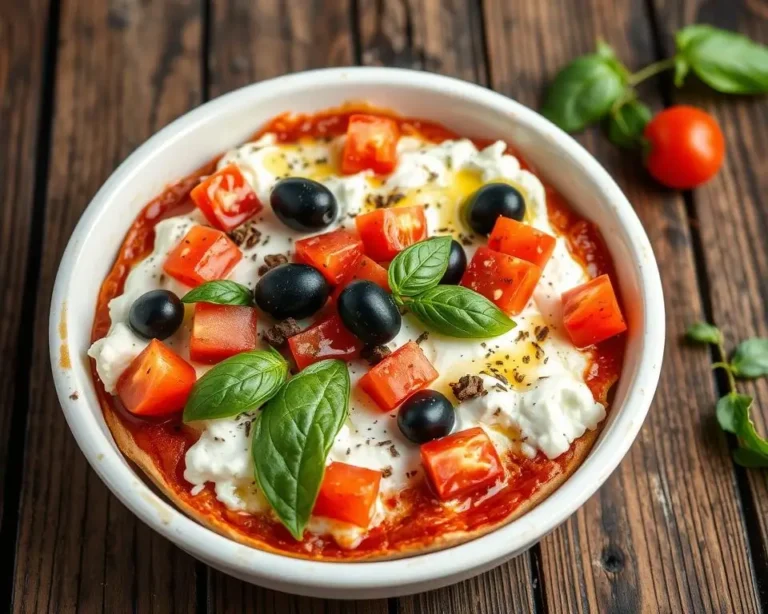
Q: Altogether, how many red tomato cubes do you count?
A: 15